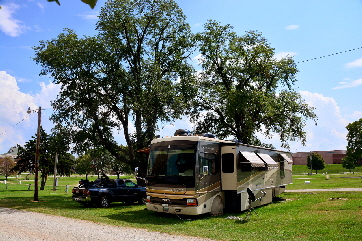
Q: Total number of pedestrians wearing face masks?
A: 0